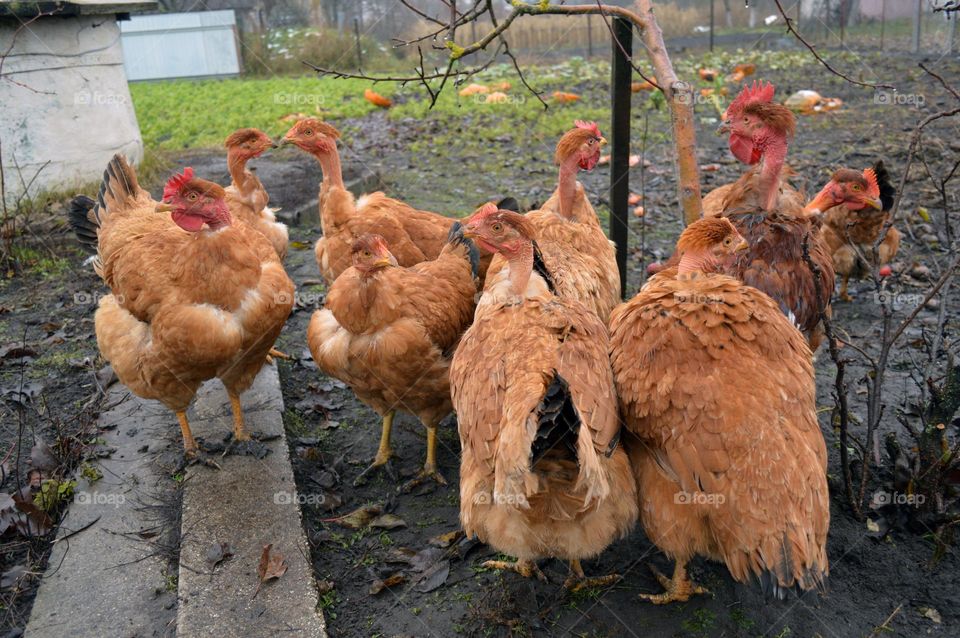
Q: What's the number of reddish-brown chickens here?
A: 9